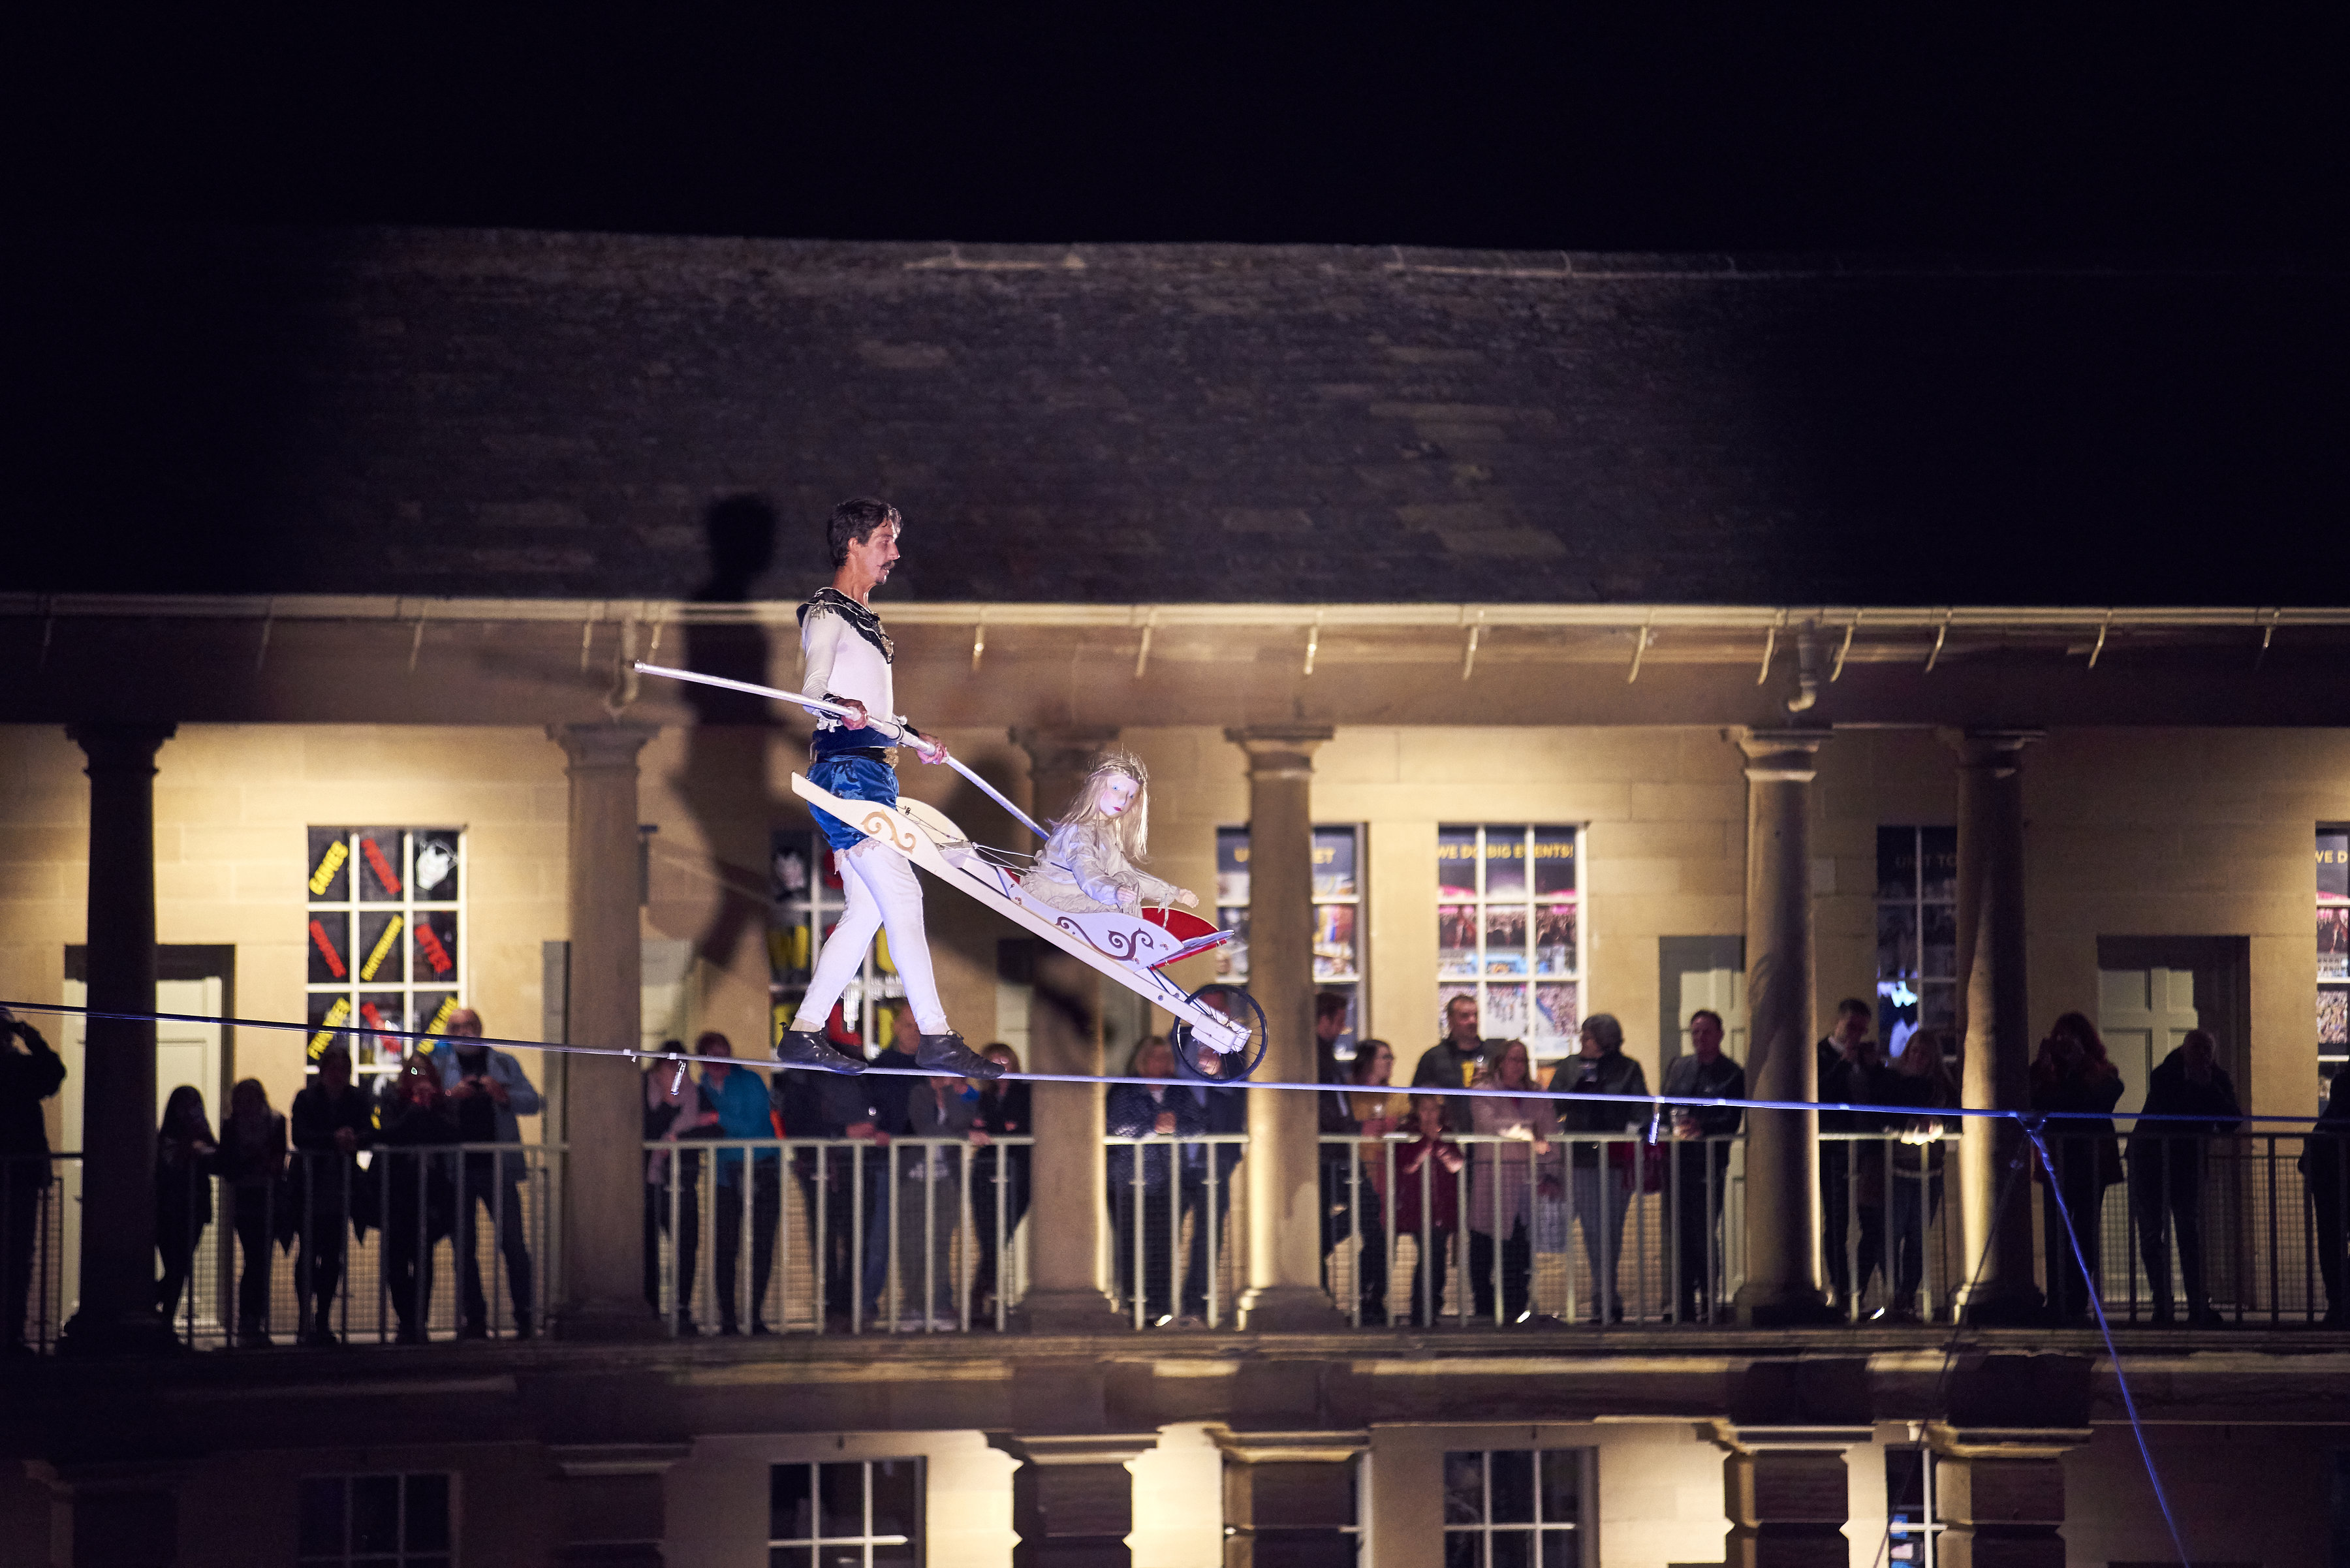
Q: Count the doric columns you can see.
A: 6